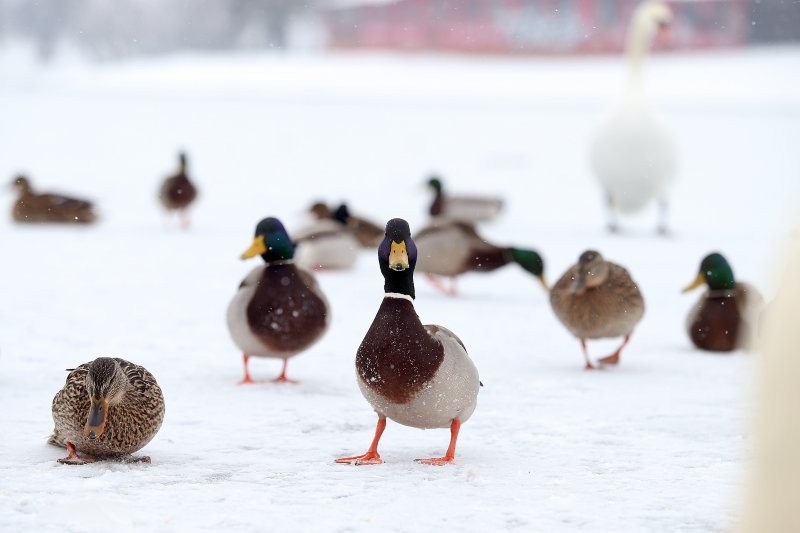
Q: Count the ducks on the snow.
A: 11